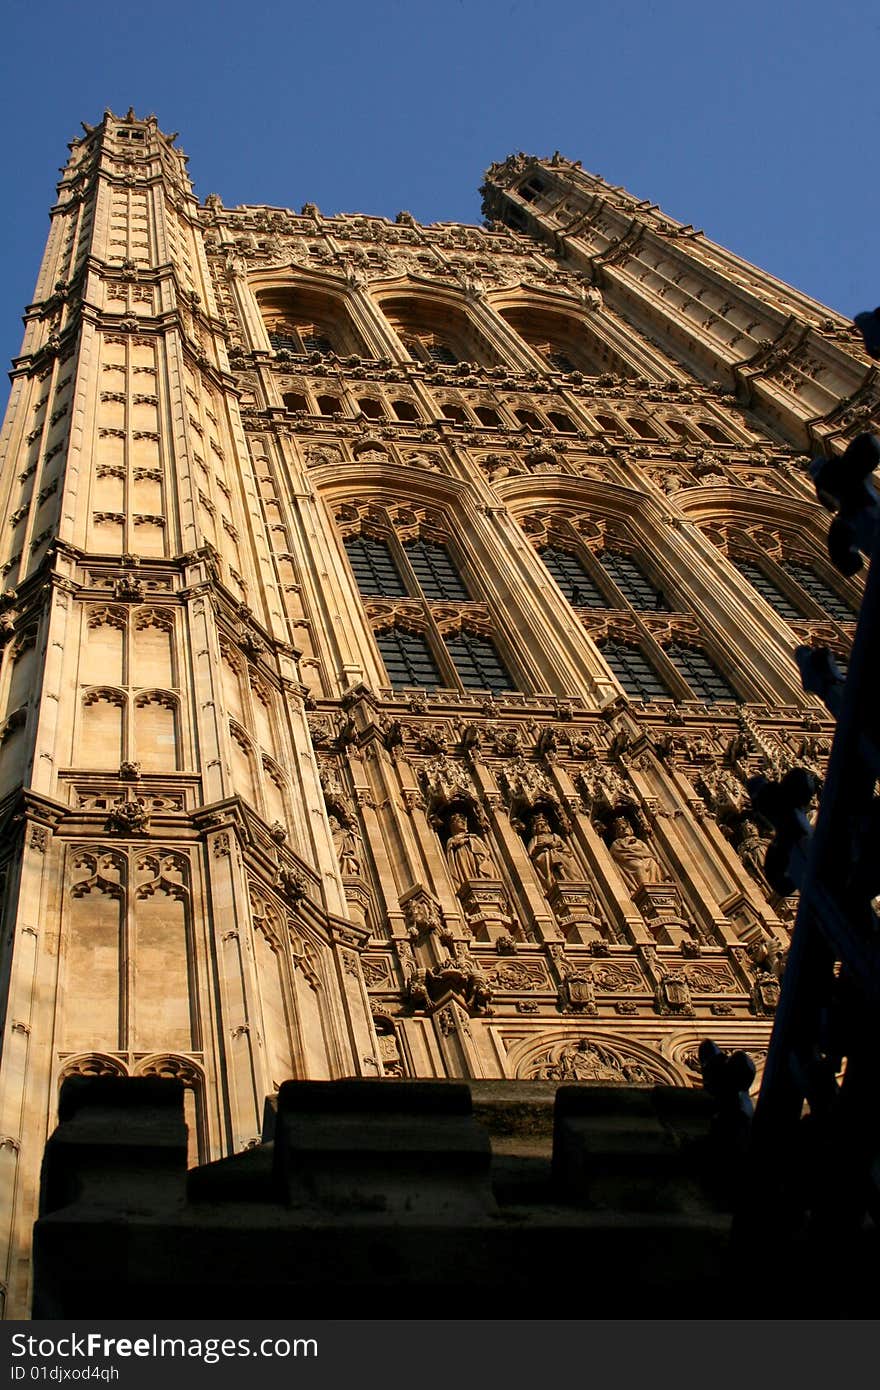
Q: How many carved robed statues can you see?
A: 5